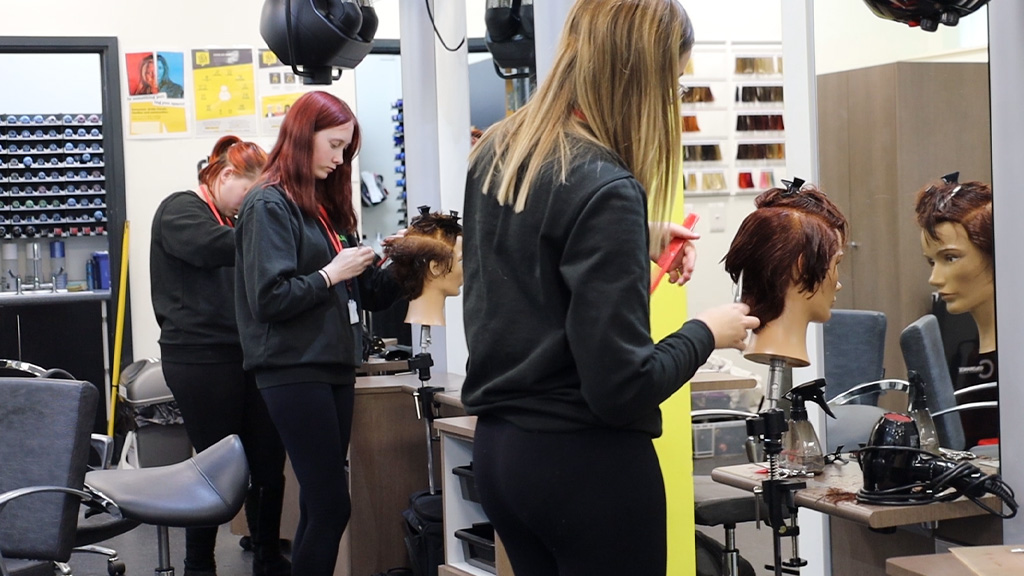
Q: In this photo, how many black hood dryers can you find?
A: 3